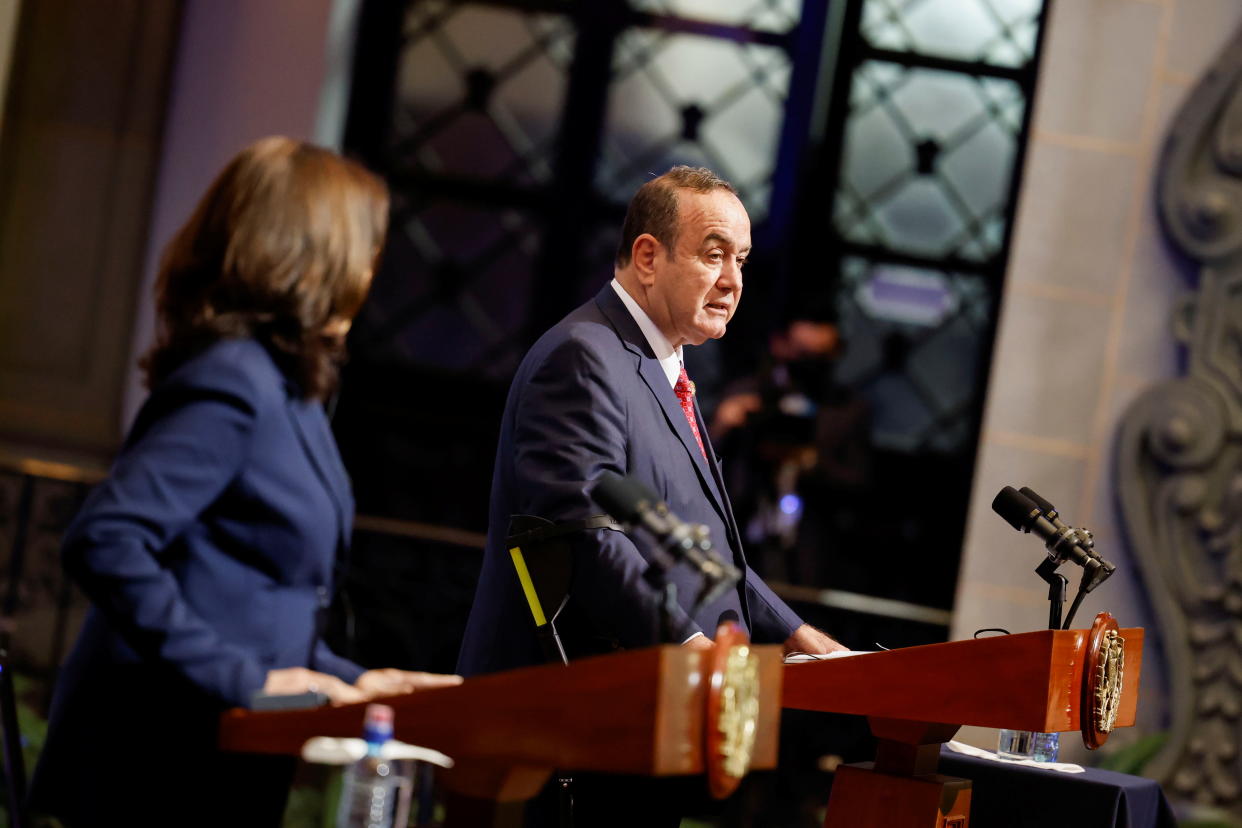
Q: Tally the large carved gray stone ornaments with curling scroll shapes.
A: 1